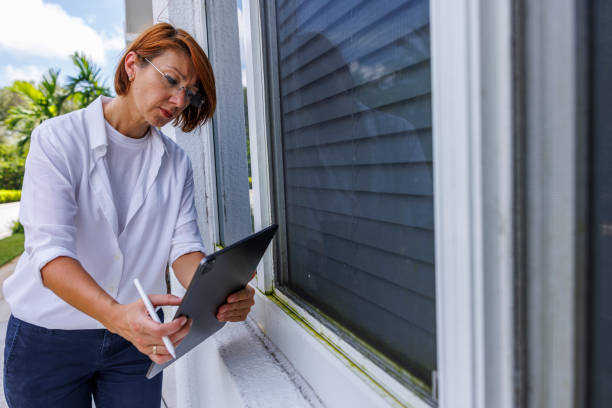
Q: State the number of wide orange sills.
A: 0